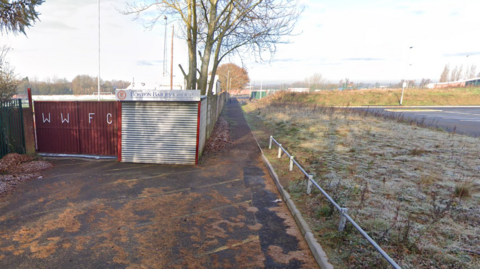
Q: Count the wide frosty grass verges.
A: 1